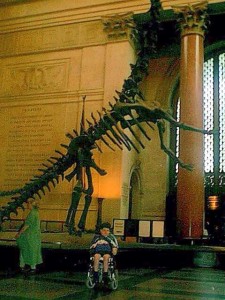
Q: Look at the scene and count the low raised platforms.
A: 1